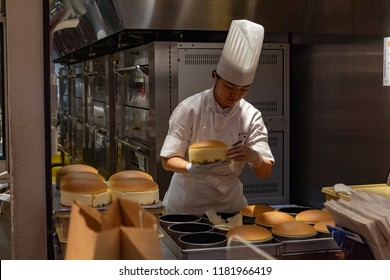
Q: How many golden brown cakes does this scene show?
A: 12